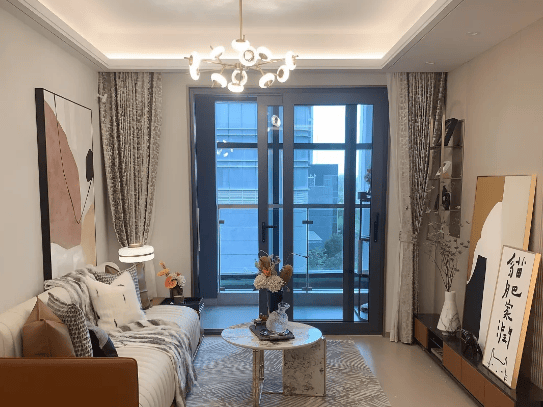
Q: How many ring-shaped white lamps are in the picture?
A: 12